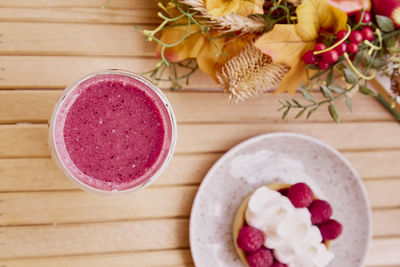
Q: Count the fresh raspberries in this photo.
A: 6